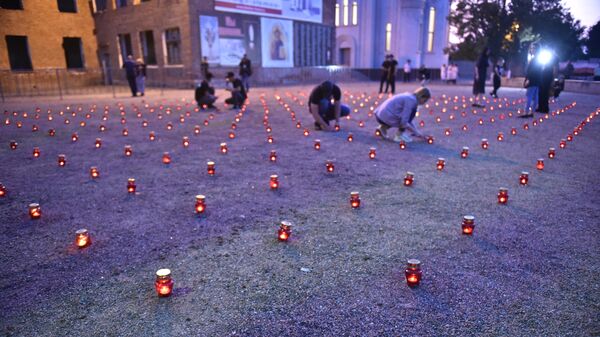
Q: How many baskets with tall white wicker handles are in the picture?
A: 0